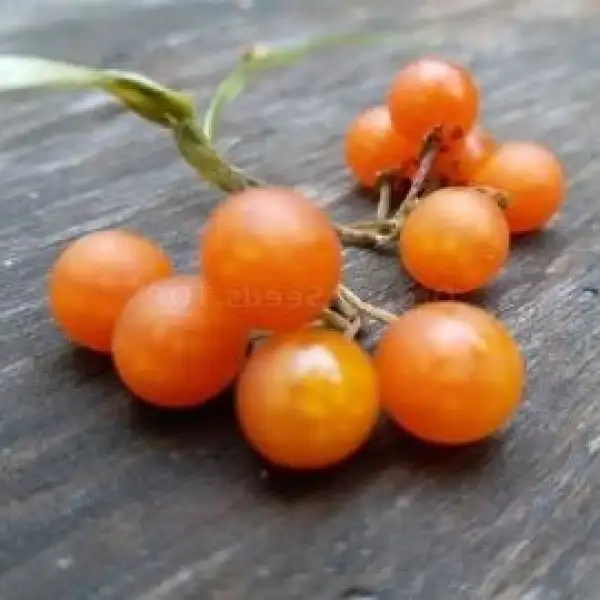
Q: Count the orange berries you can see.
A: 10